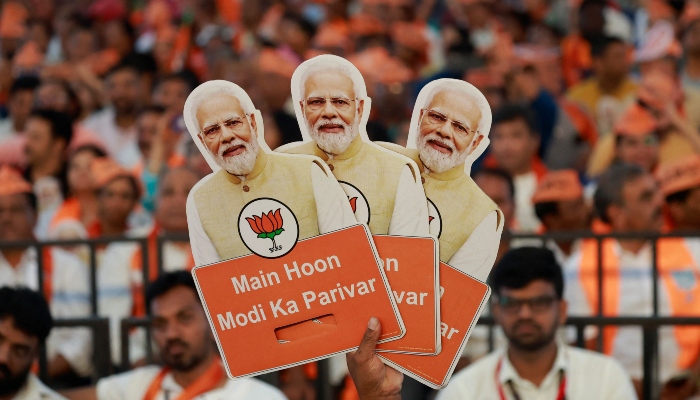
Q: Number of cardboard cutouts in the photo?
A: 3